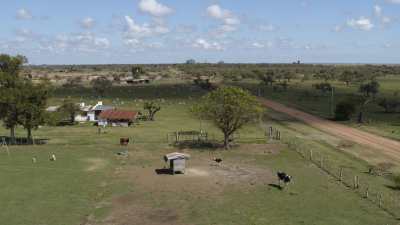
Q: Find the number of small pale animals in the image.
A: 2